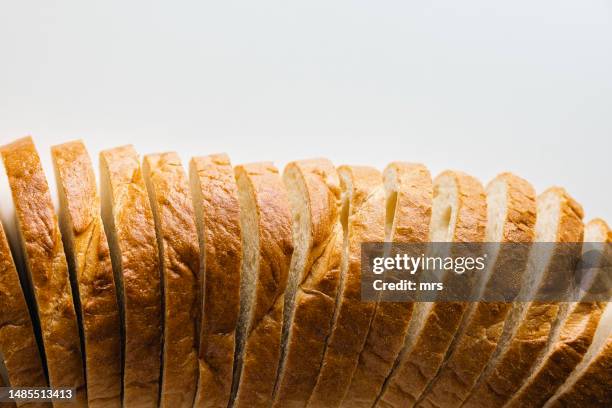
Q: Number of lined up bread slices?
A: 15